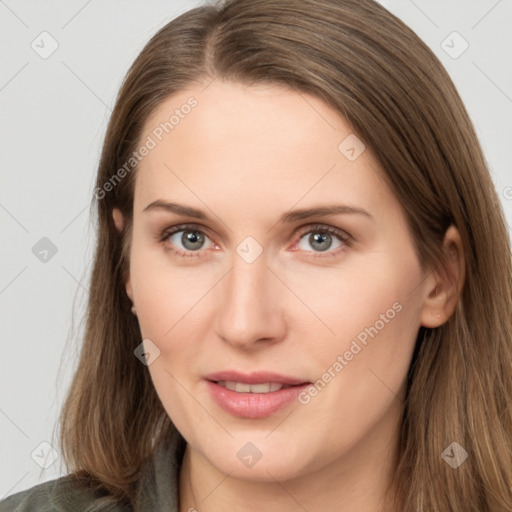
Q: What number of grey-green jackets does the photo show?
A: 1